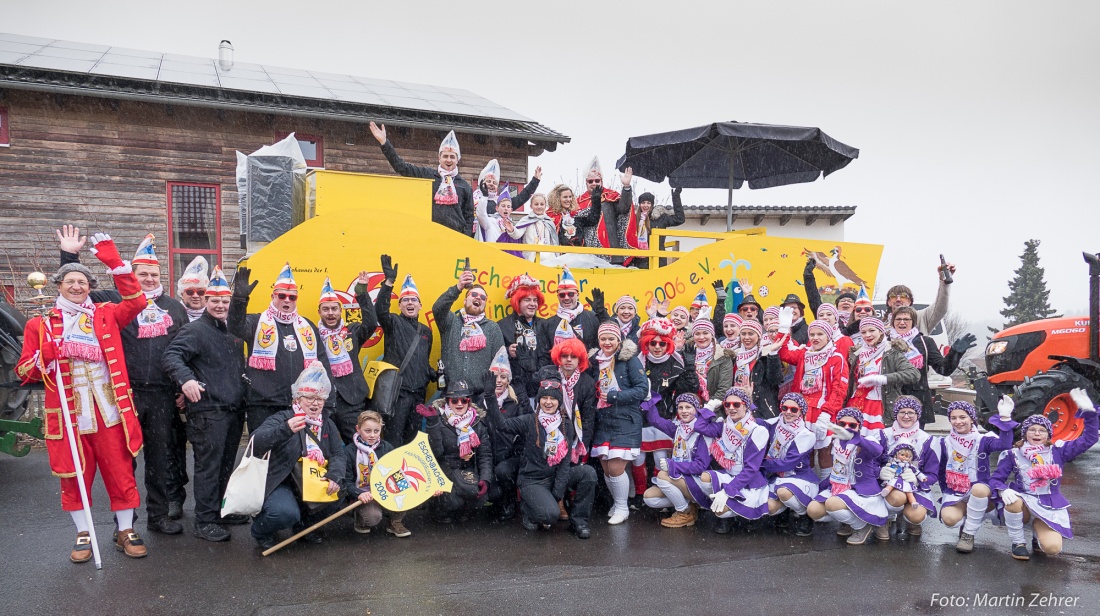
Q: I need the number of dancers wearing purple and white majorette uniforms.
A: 7